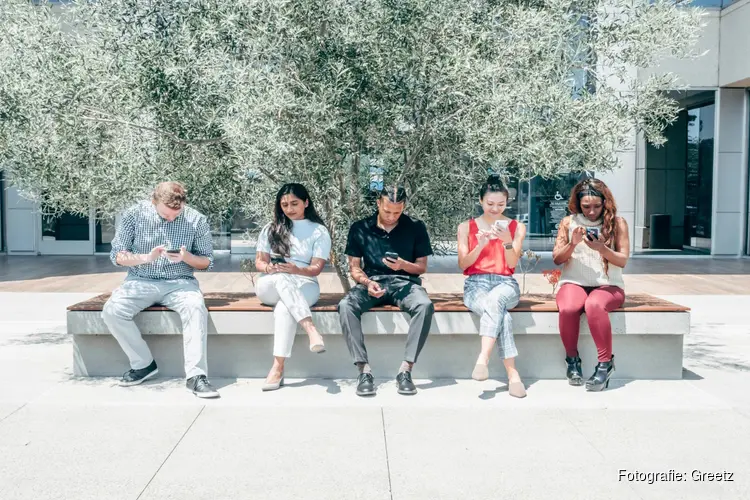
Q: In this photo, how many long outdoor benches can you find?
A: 1